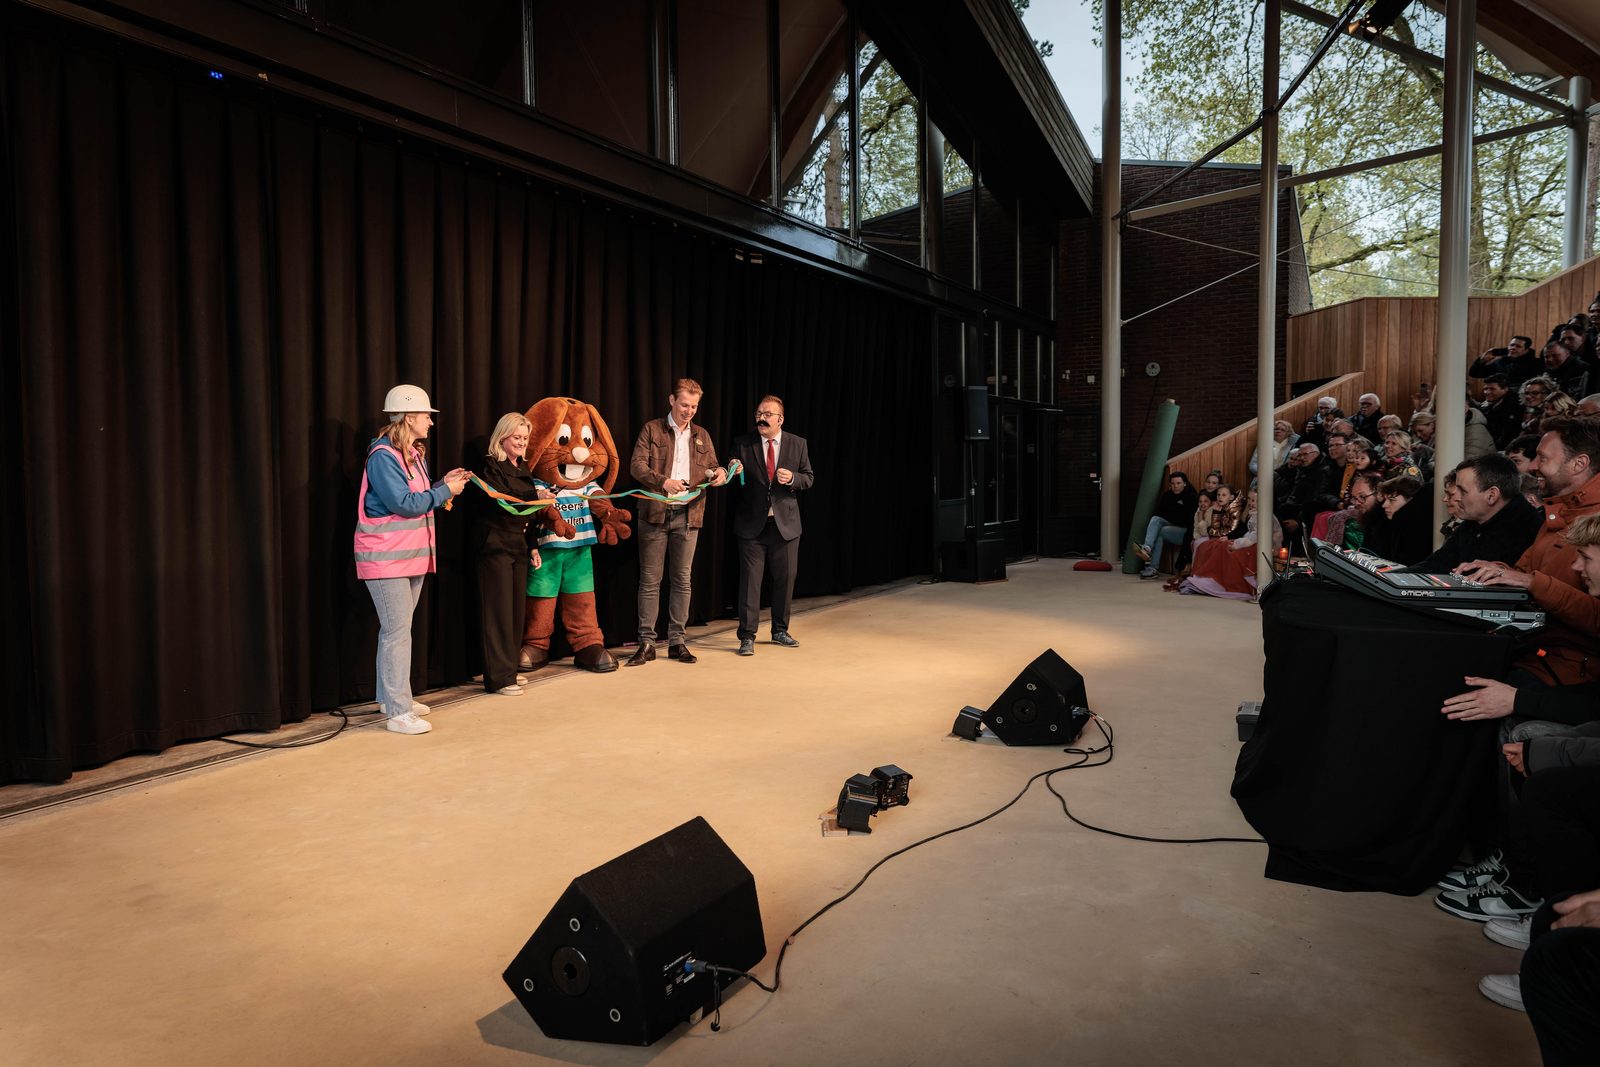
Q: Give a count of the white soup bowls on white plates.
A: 0